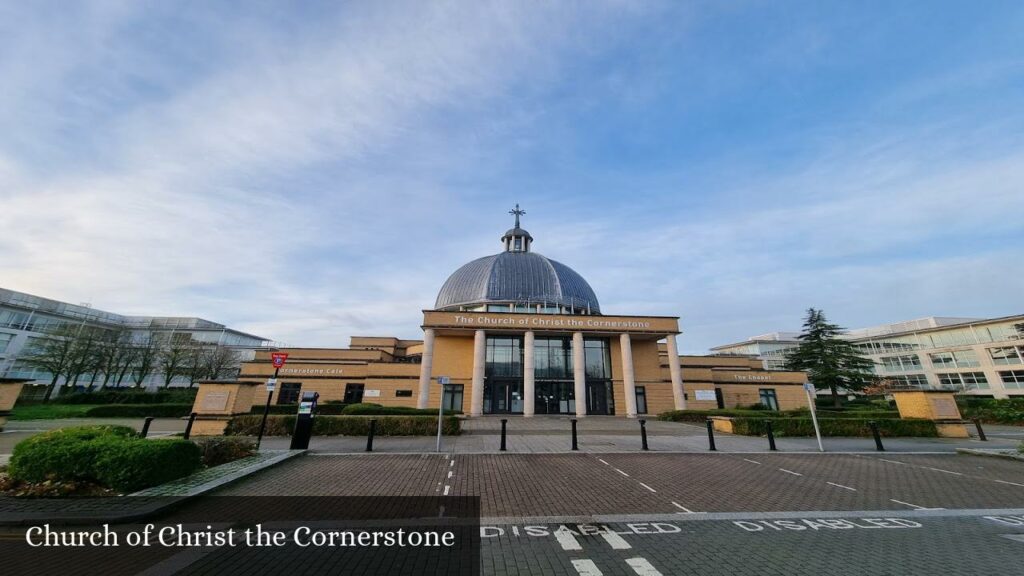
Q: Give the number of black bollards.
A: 10